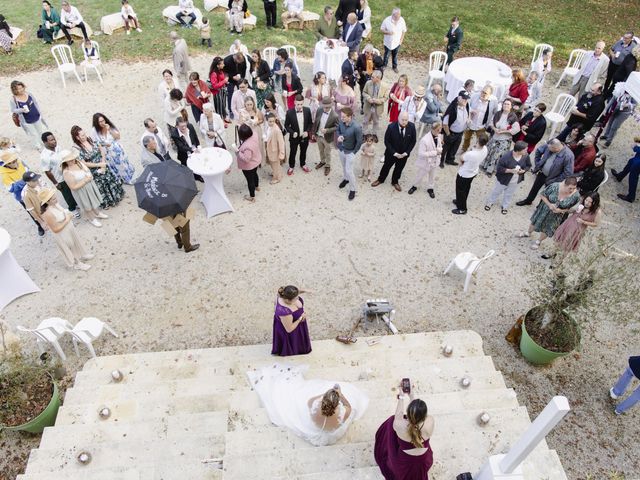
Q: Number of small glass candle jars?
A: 6